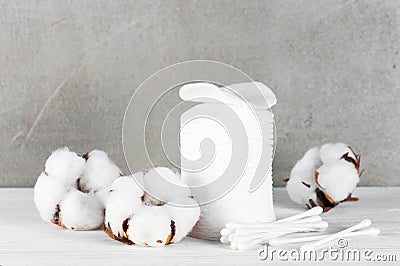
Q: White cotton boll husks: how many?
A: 3